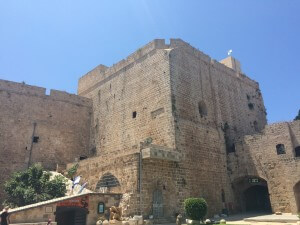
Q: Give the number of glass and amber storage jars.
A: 0